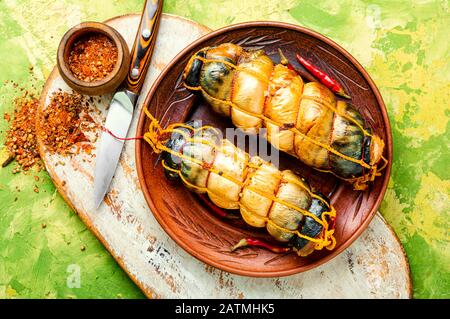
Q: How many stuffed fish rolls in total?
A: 2